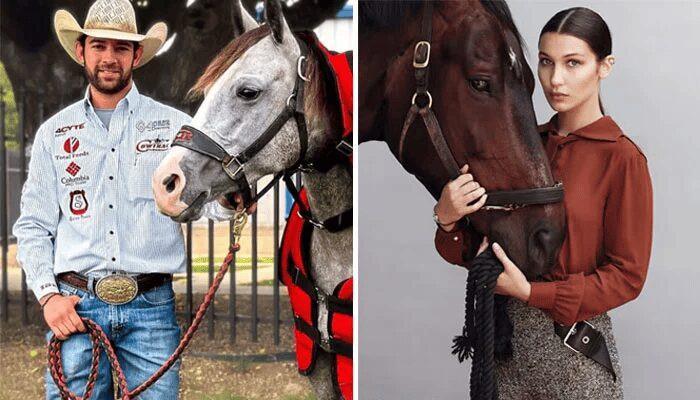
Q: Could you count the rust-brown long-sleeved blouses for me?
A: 1